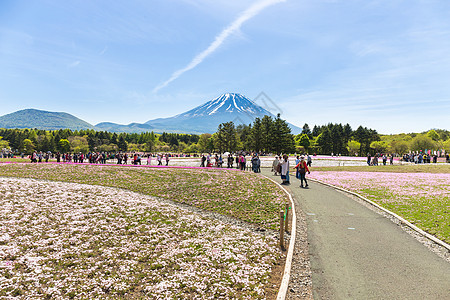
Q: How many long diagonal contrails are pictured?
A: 1